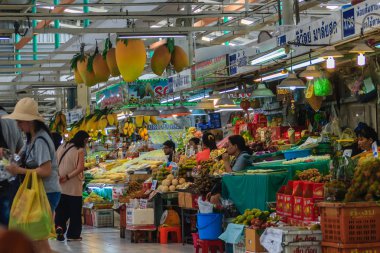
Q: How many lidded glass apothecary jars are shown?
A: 0